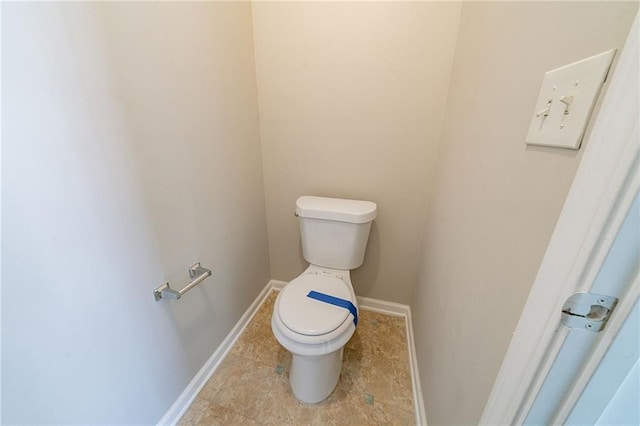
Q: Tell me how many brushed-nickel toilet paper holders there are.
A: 1